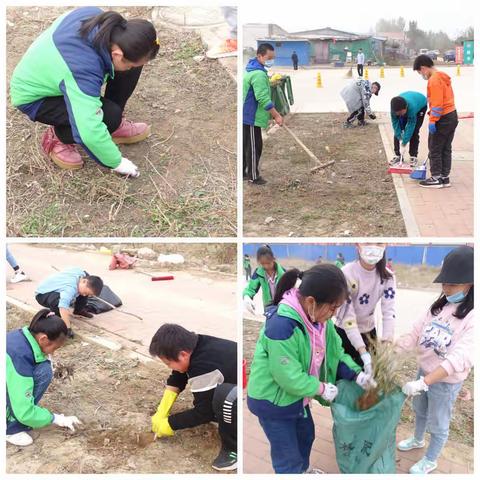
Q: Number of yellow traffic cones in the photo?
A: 5